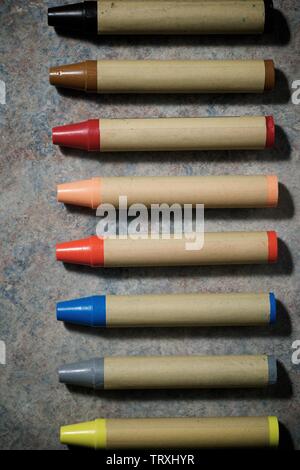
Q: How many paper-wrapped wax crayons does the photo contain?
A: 8